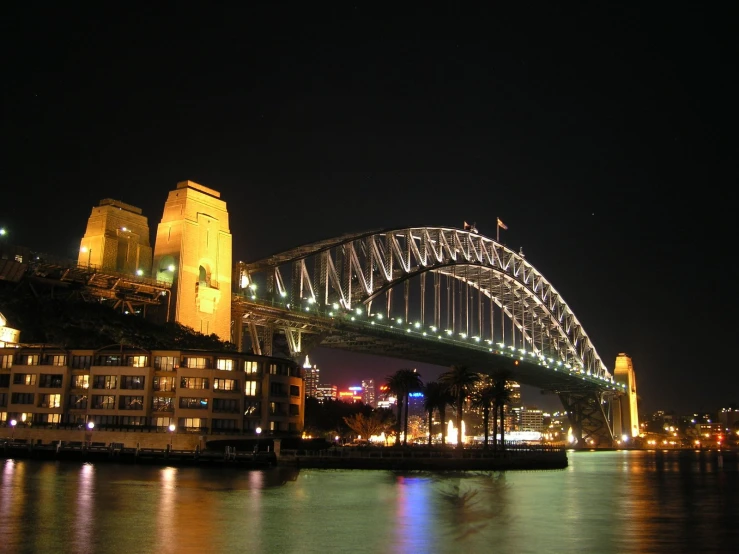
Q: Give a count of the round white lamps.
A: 4